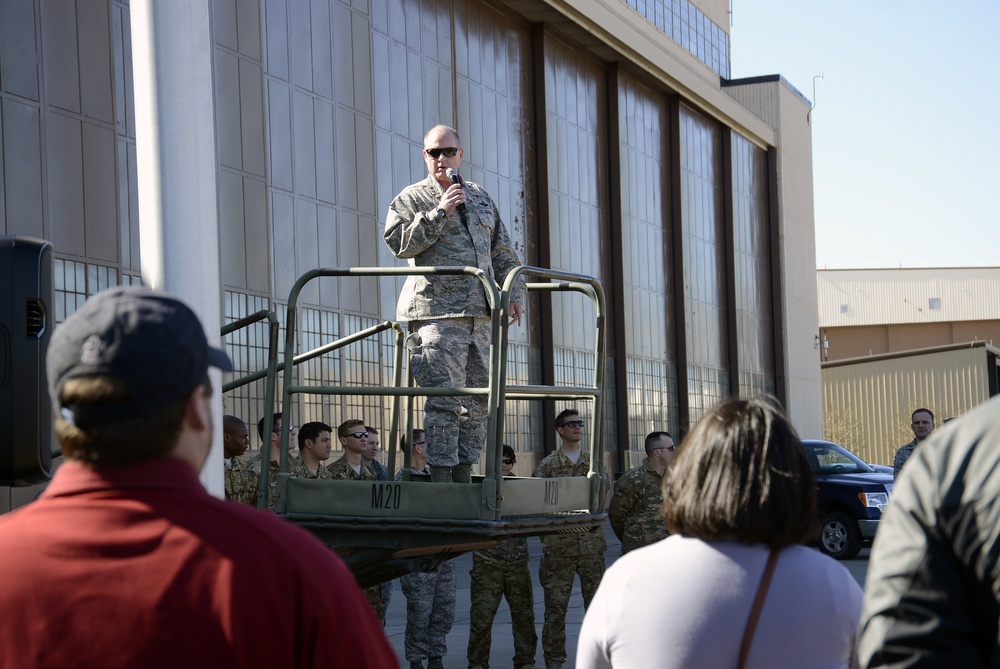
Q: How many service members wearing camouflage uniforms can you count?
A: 11